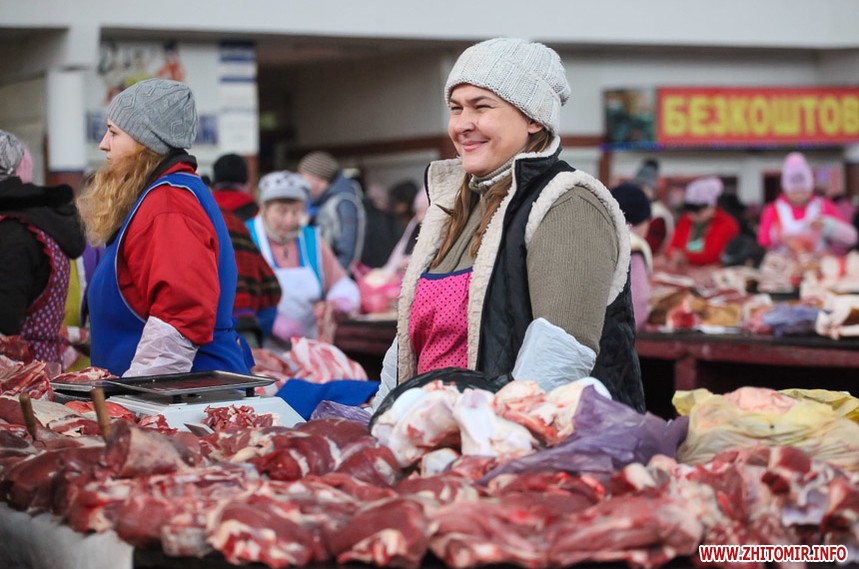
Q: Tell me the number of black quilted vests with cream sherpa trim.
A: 1